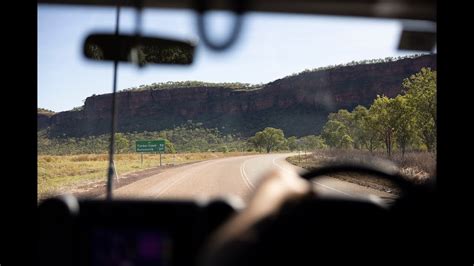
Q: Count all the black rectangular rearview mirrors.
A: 1